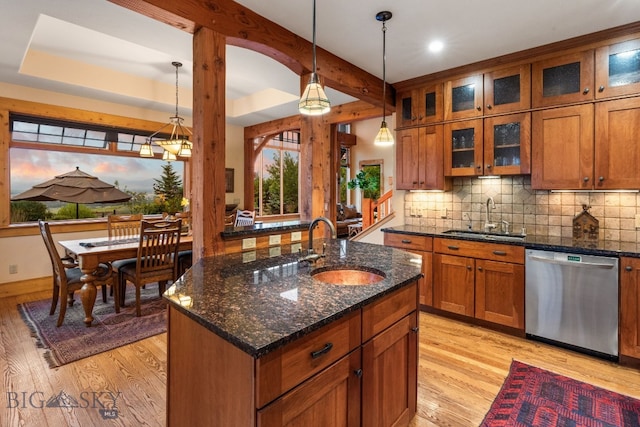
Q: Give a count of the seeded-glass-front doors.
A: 8